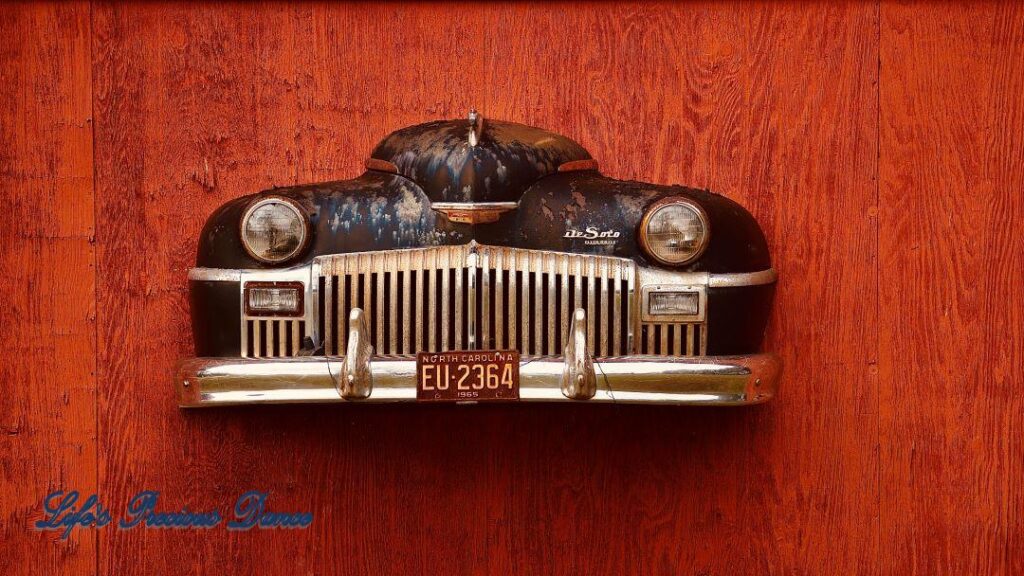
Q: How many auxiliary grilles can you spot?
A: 2